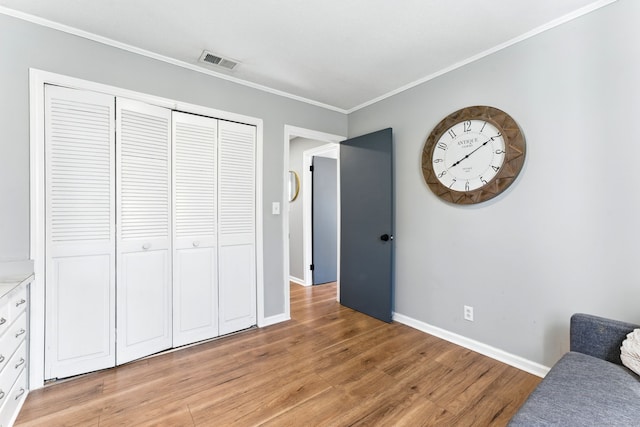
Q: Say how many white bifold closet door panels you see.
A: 4